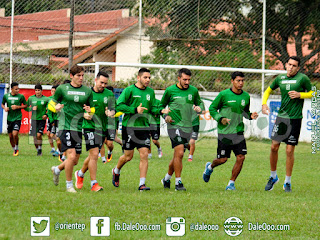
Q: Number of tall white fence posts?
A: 3